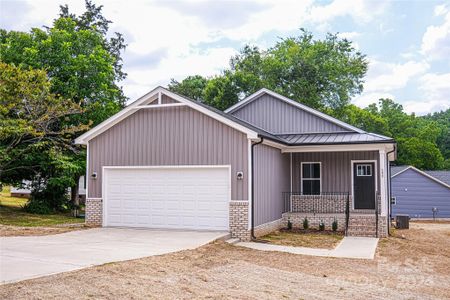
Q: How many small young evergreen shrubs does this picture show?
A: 4